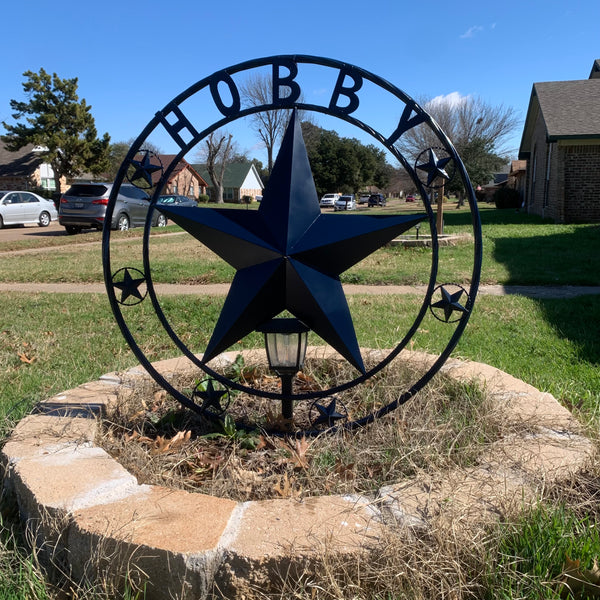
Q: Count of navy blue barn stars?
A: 7